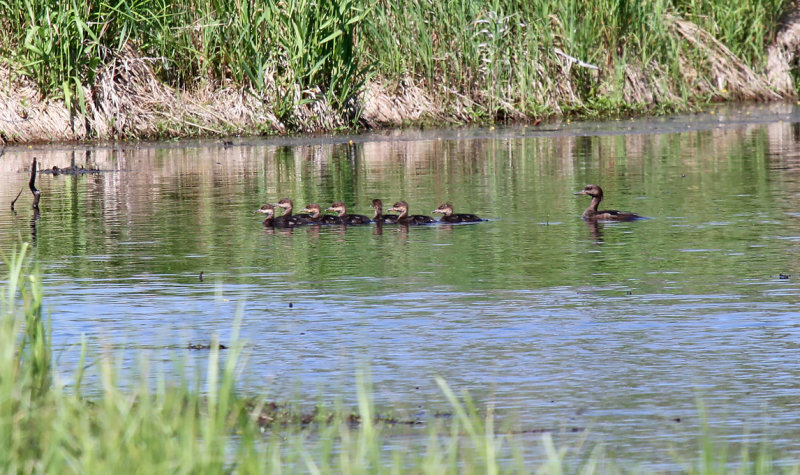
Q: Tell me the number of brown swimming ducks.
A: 8